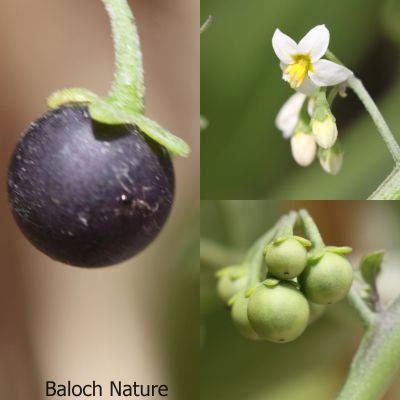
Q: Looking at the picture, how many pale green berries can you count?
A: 5